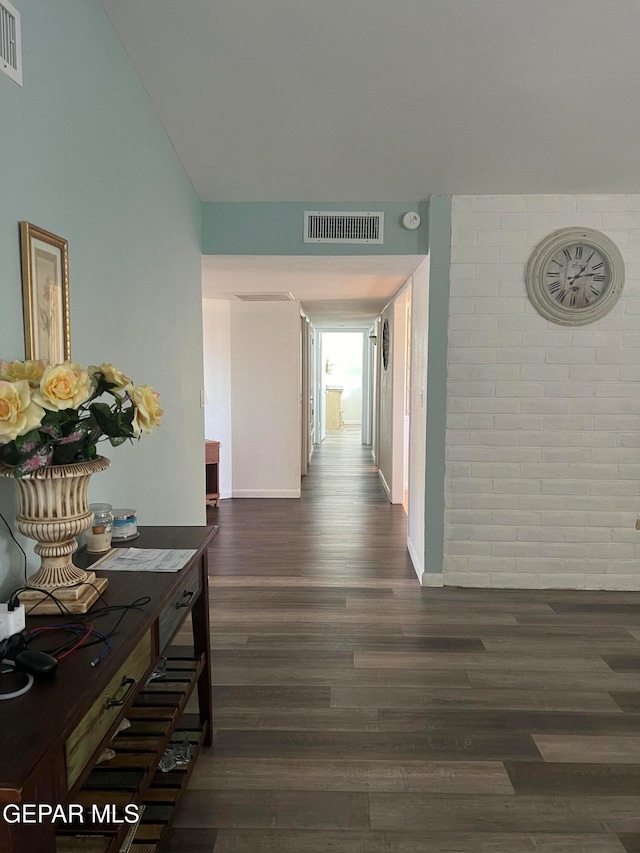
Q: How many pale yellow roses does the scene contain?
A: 5